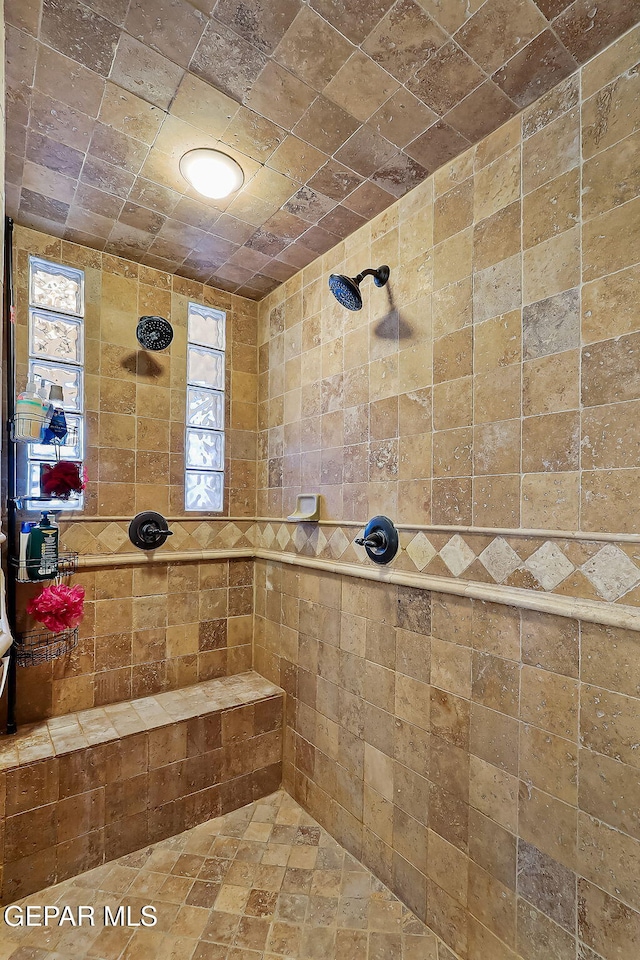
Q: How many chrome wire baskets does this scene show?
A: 3